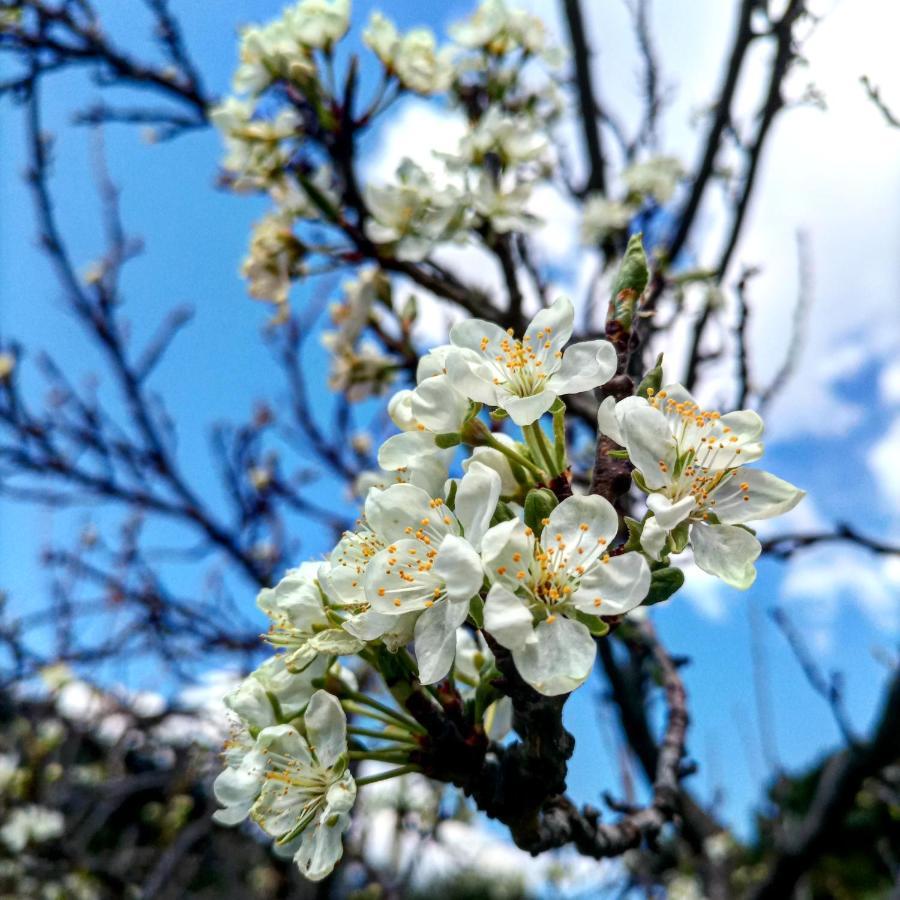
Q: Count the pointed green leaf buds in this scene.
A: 2